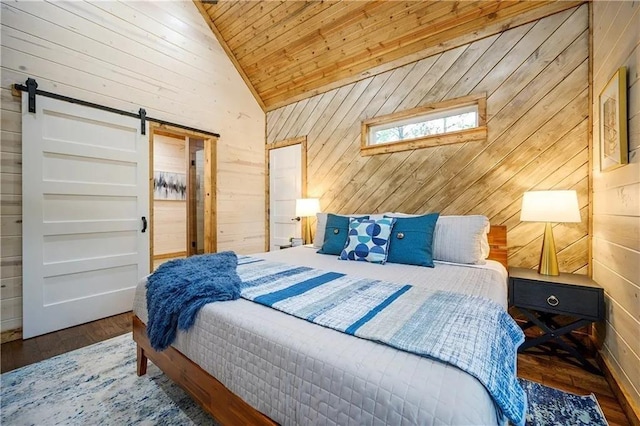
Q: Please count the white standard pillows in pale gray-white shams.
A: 2